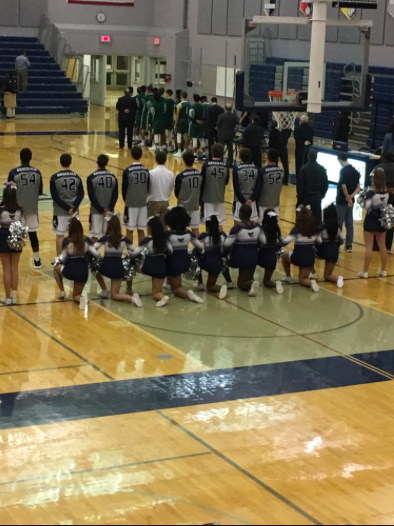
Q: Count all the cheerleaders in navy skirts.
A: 11